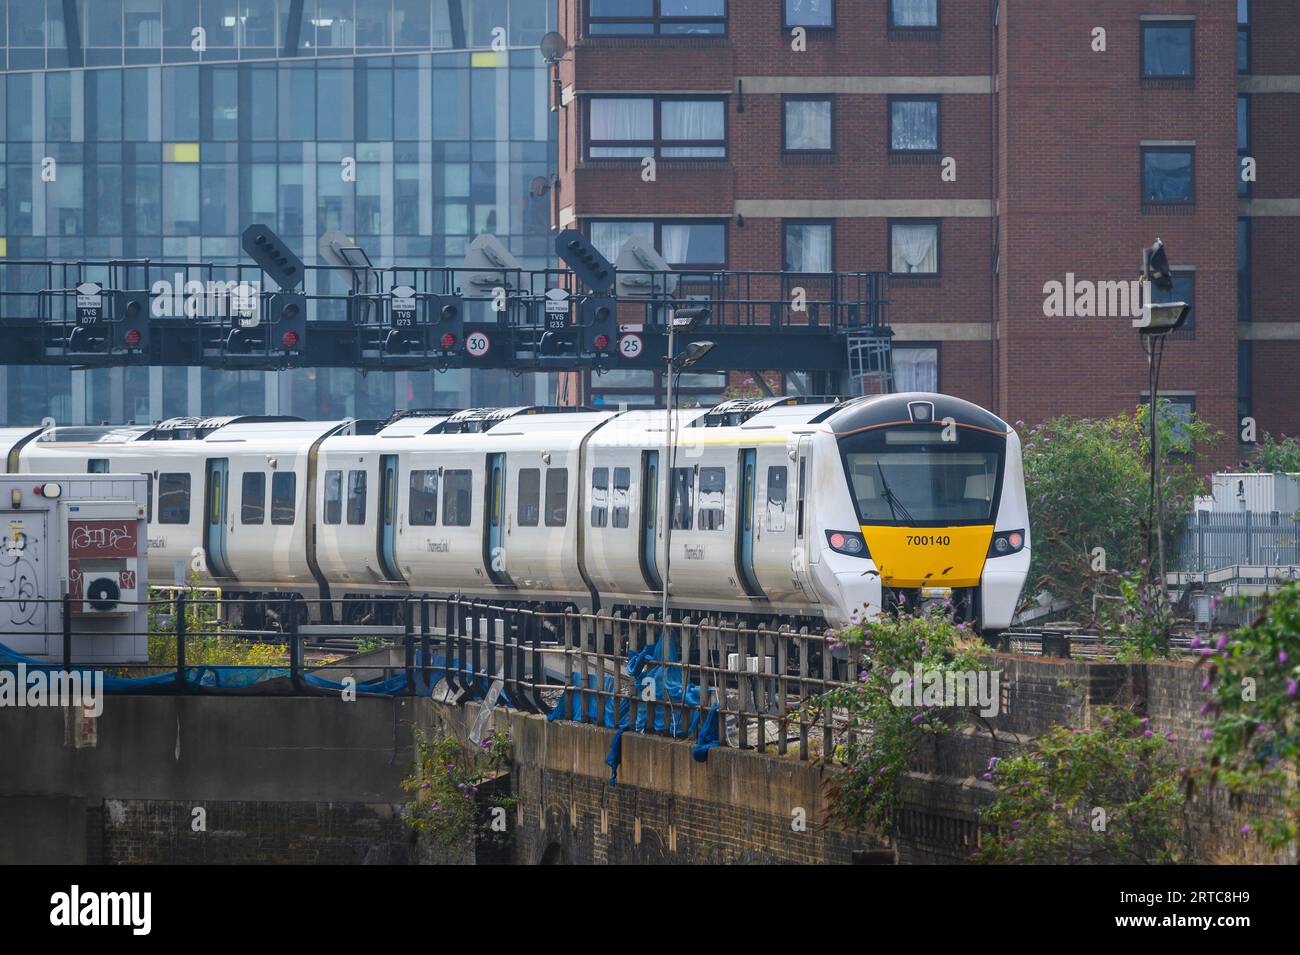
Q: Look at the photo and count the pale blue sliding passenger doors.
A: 6